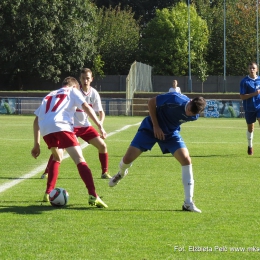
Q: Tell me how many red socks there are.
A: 4